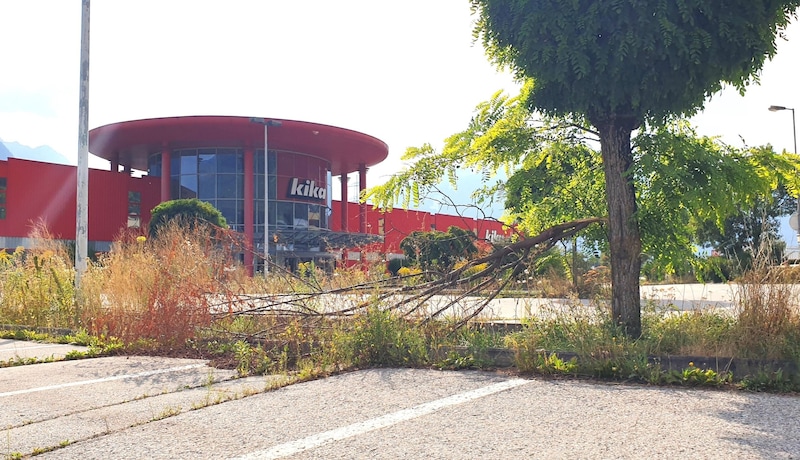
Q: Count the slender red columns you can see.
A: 6